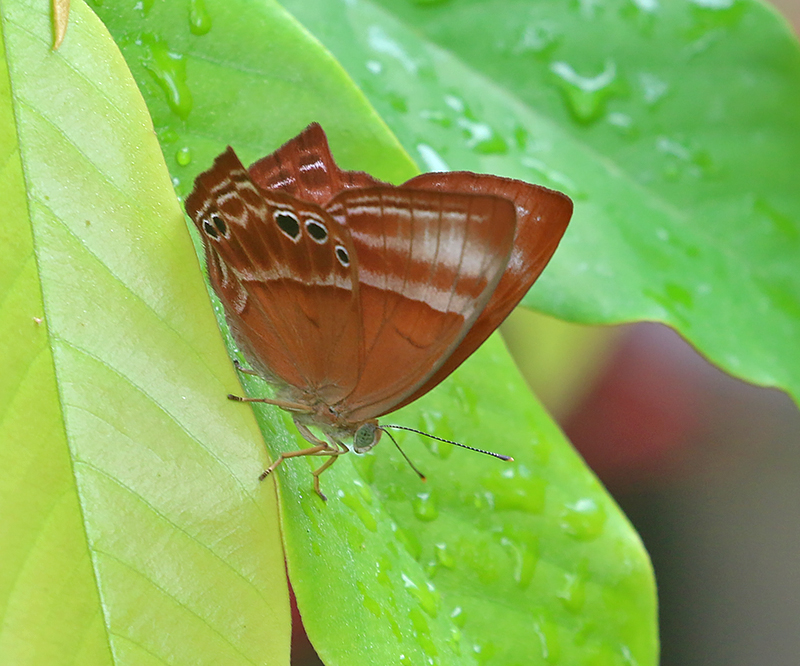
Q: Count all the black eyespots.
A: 5